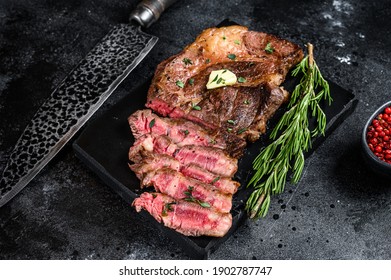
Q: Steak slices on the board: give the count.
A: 5